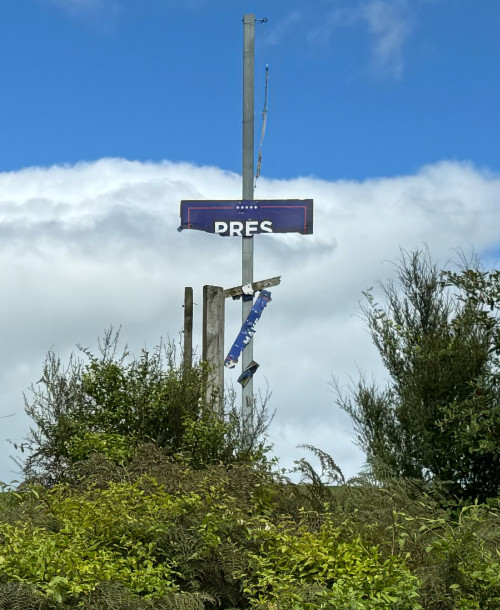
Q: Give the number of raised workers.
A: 0